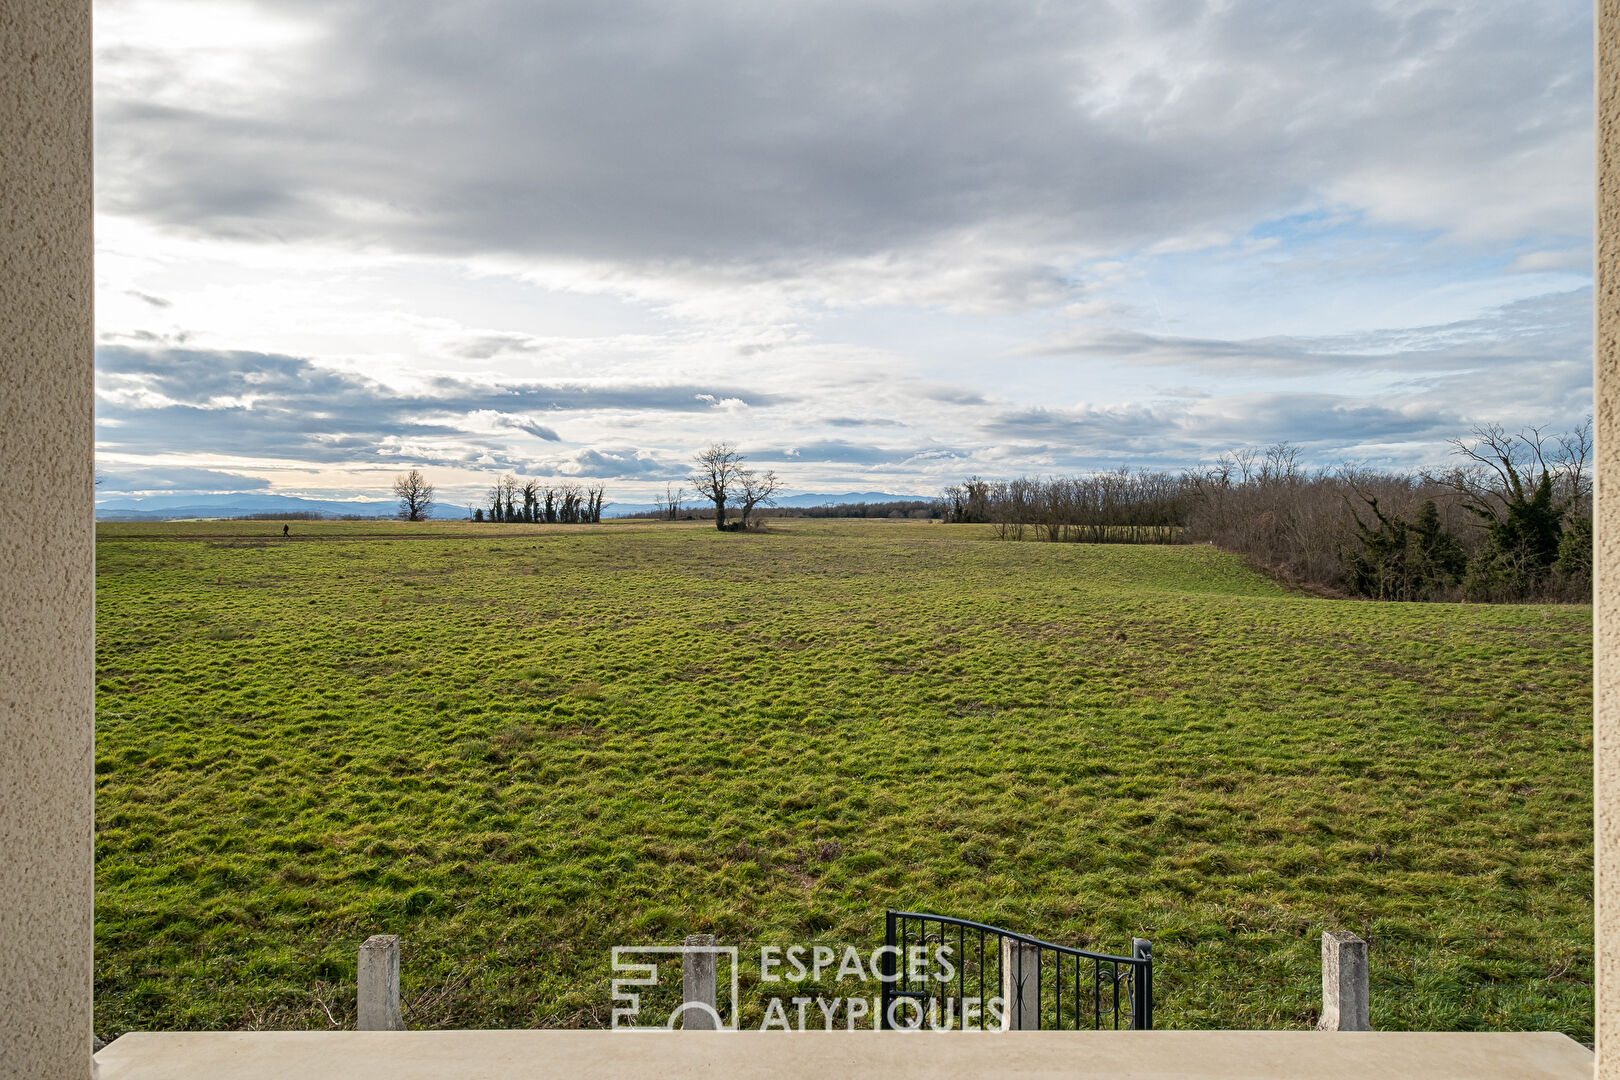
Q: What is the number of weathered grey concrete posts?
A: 4